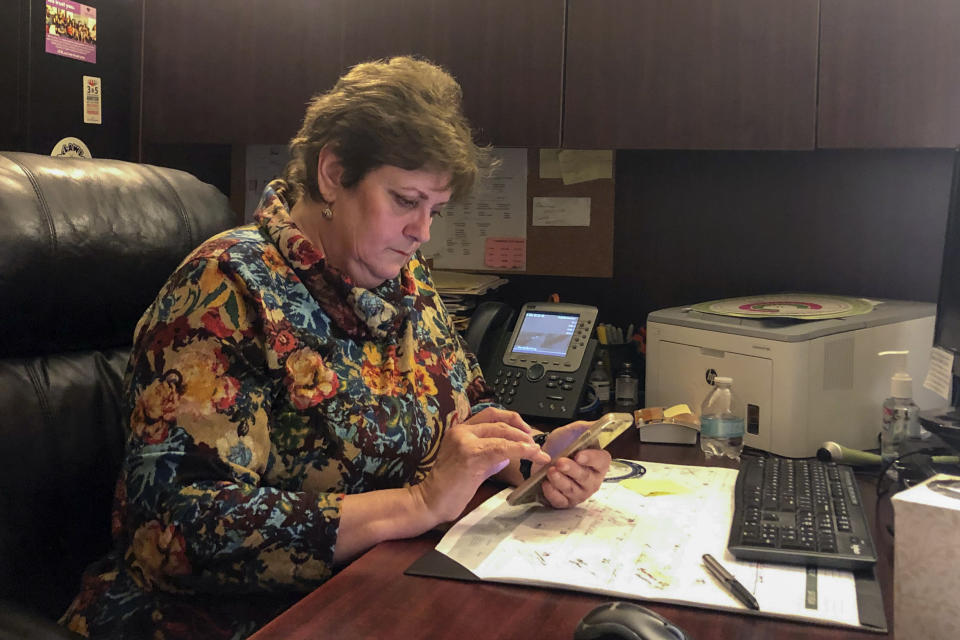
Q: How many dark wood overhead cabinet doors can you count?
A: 3